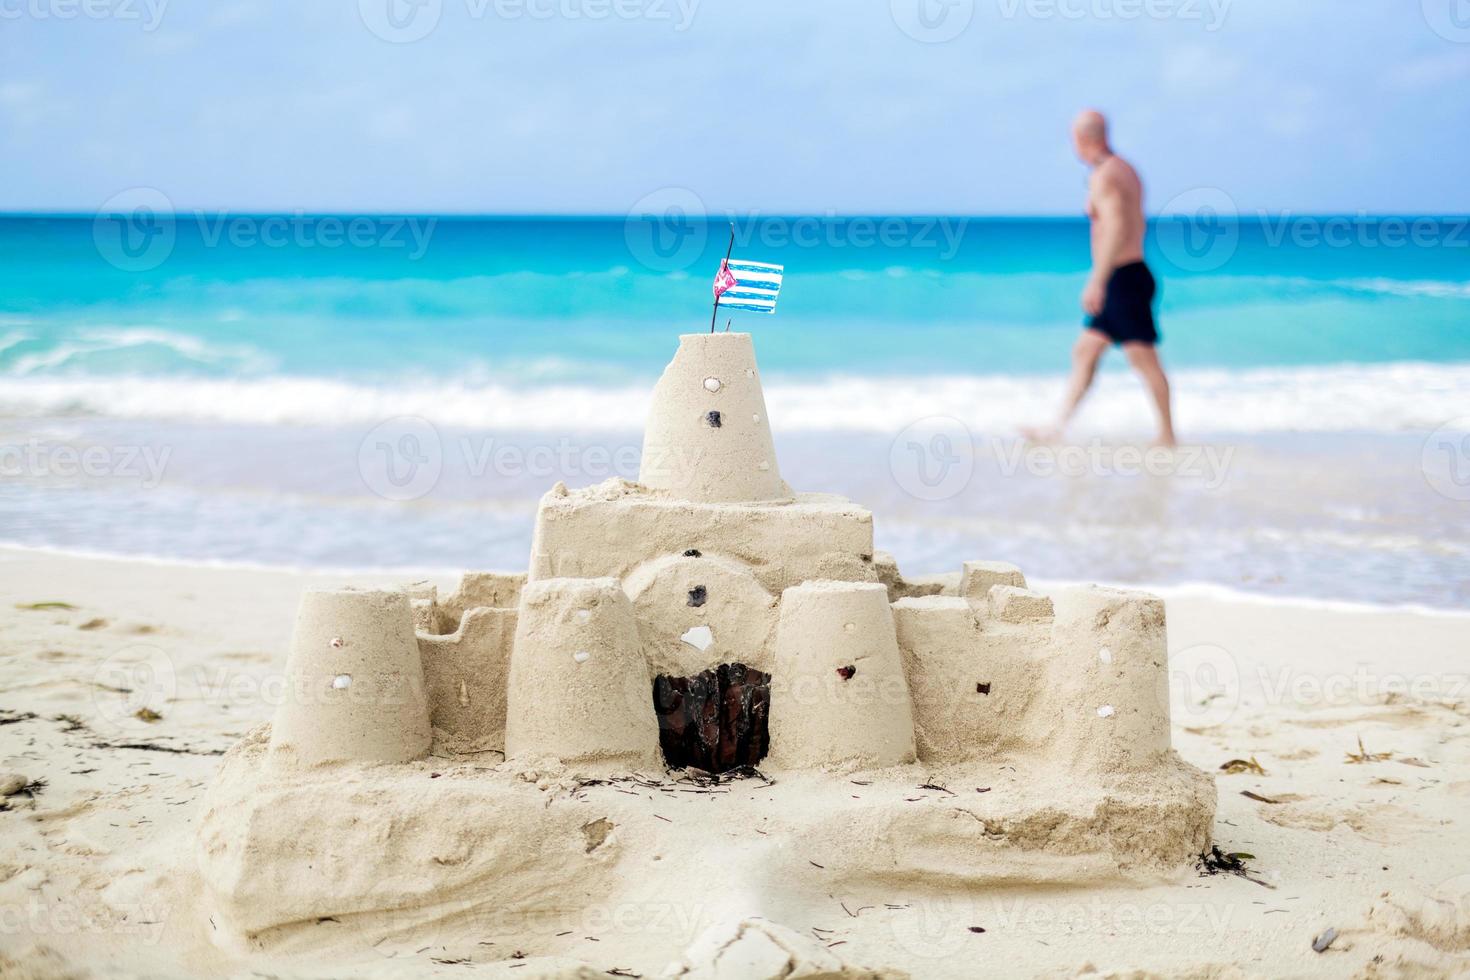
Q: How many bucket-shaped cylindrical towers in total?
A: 5